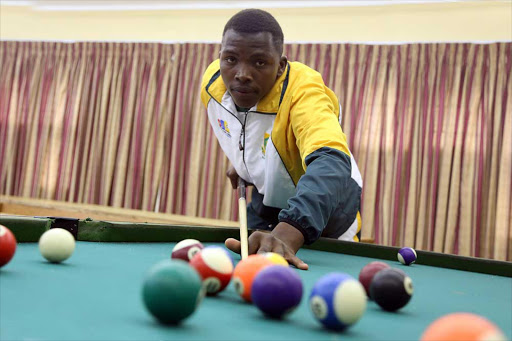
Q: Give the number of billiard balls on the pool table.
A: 13